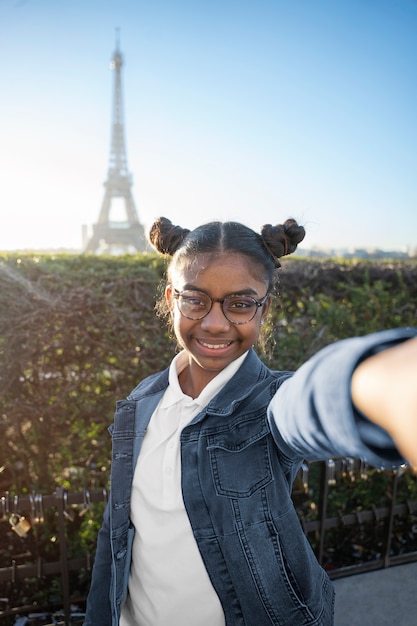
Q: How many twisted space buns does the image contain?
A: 2